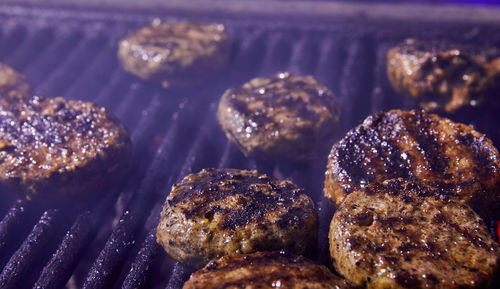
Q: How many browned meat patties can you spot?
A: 9